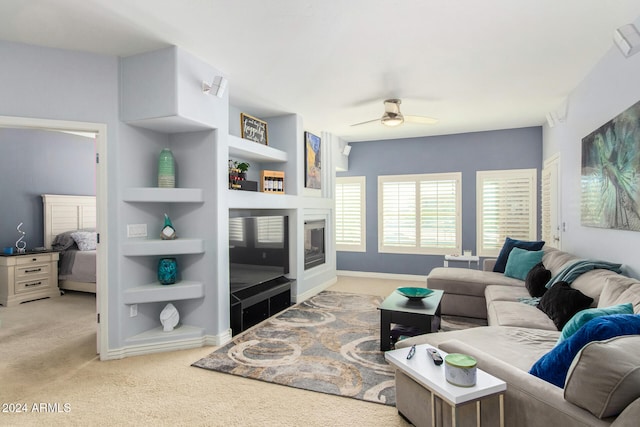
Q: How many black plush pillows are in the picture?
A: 2